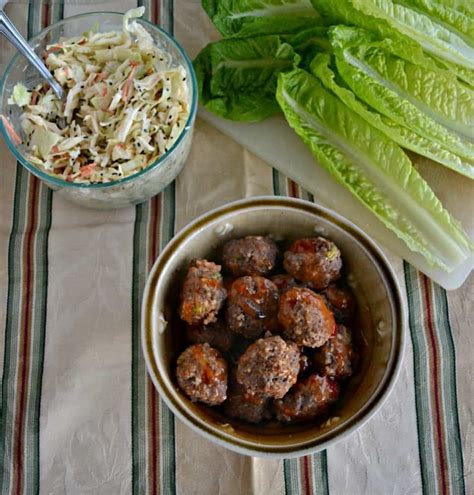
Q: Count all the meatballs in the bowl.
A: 13